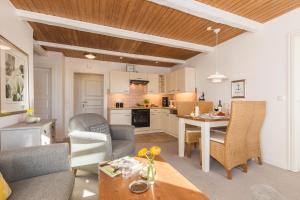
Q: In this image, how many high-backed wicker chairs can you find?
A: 4